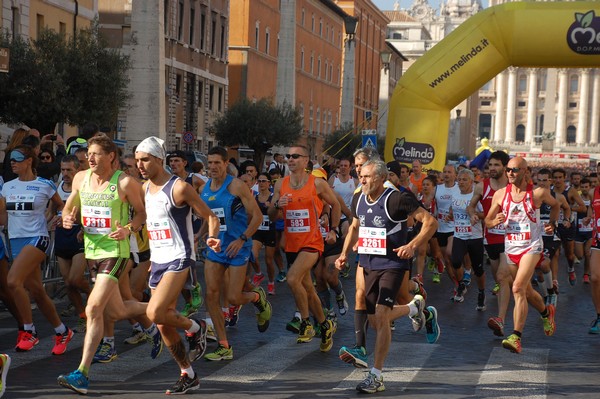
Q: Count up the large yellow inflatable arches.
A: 1